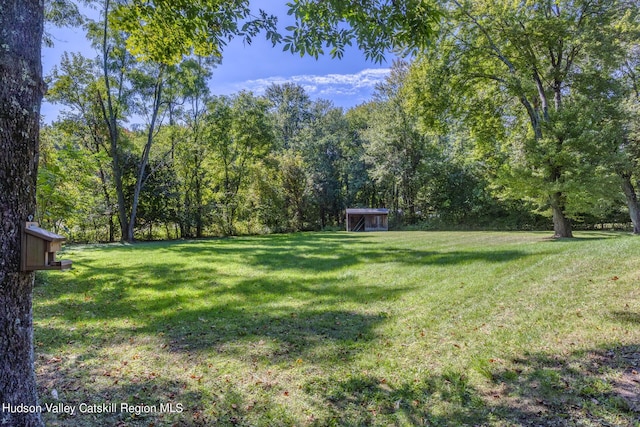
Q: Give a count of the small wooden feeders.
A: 1